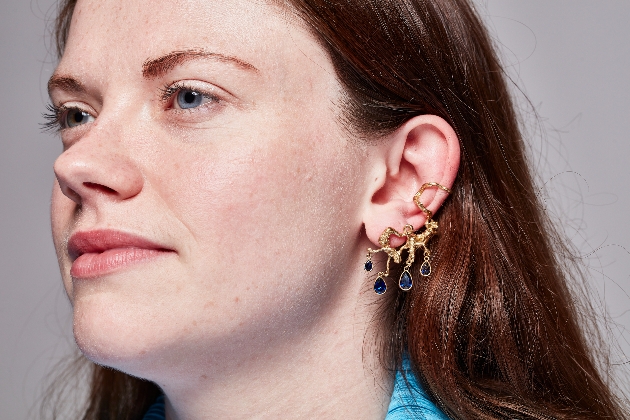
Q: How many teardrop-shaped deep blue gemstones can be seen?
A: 4